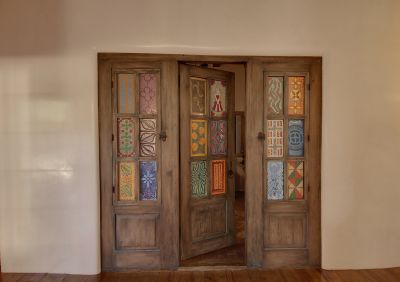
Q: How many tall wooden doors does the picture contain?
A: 3